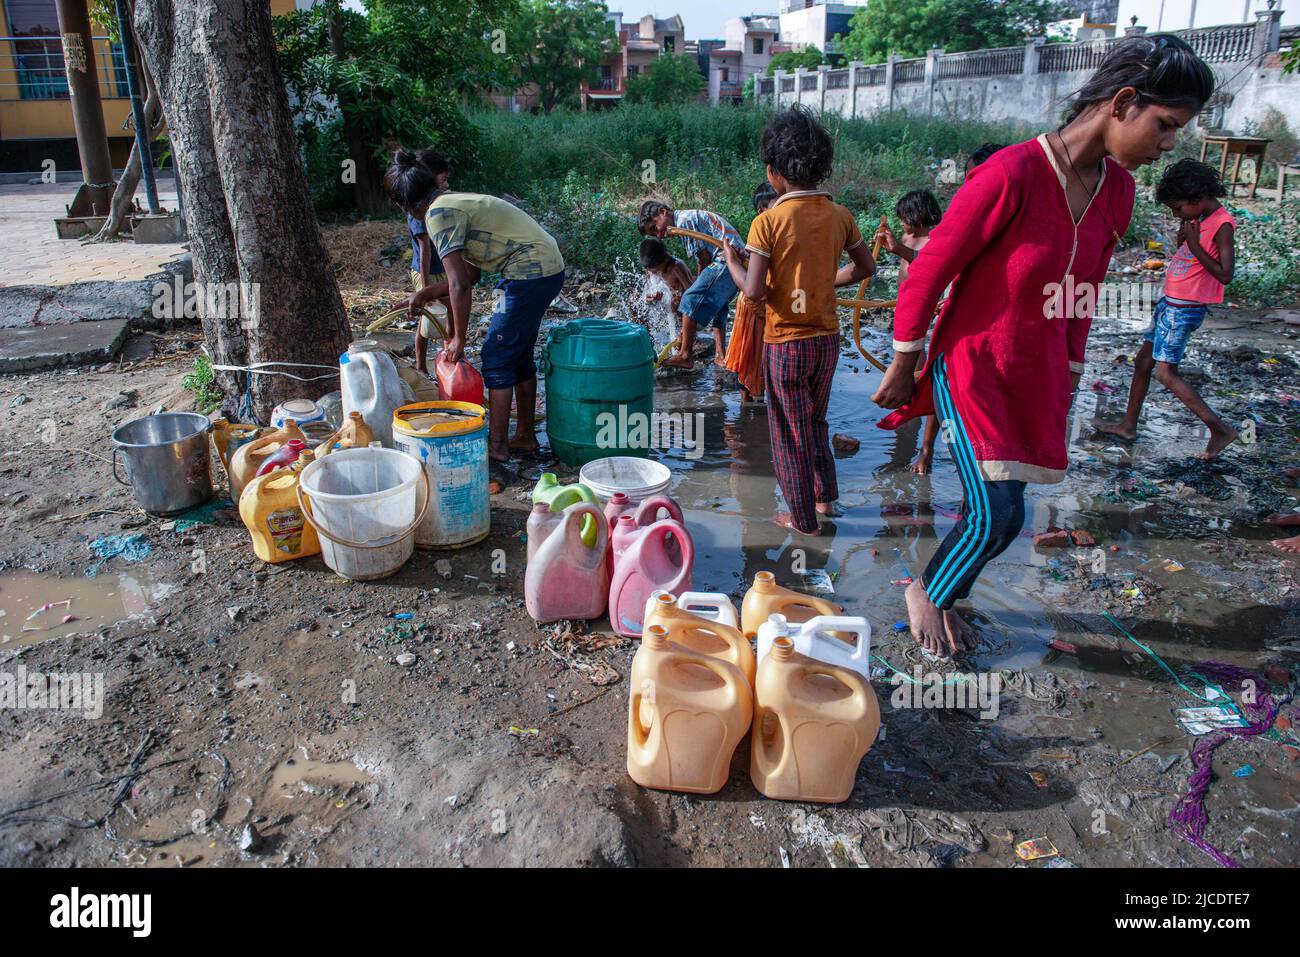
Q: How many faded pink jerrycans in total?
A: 3